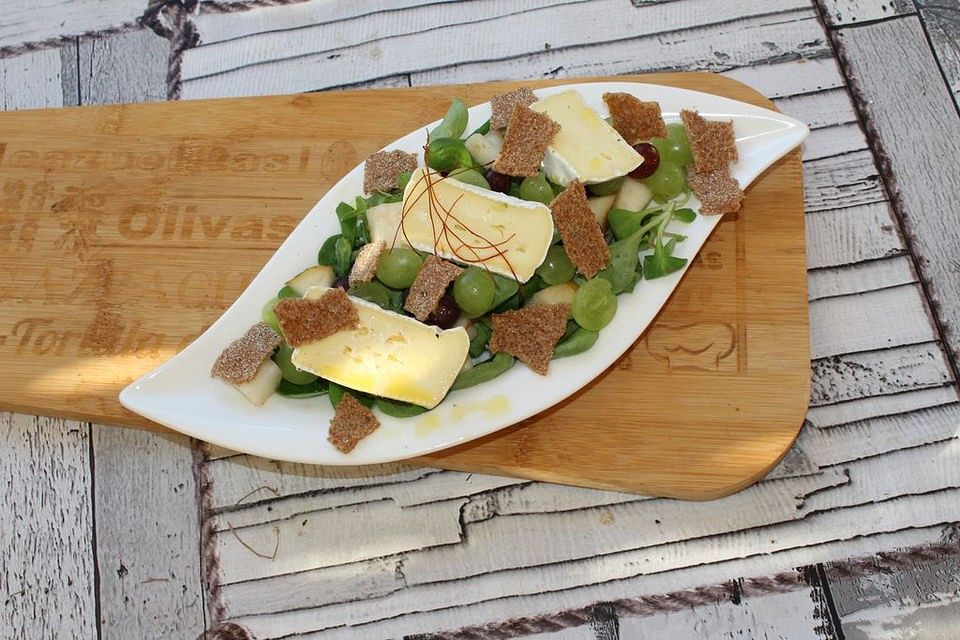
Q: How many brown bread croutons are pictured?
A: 13